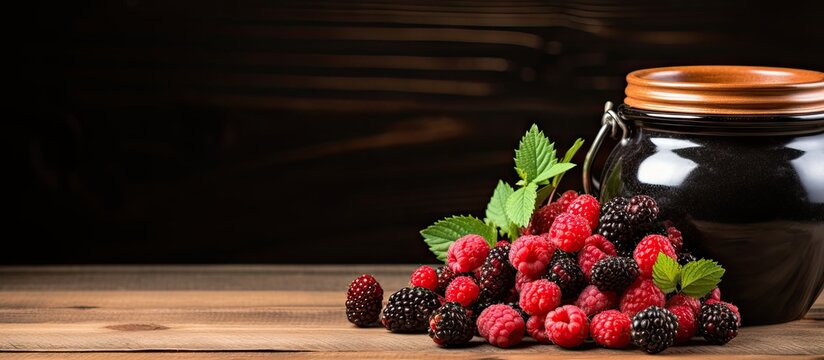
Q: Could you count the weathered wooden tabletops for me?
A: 1